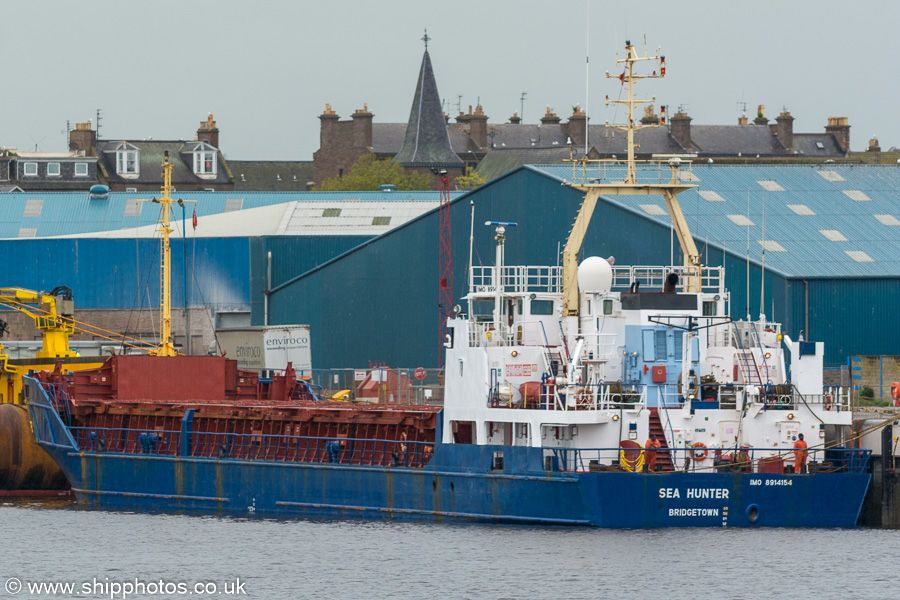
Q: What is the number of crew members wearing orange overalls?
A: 2